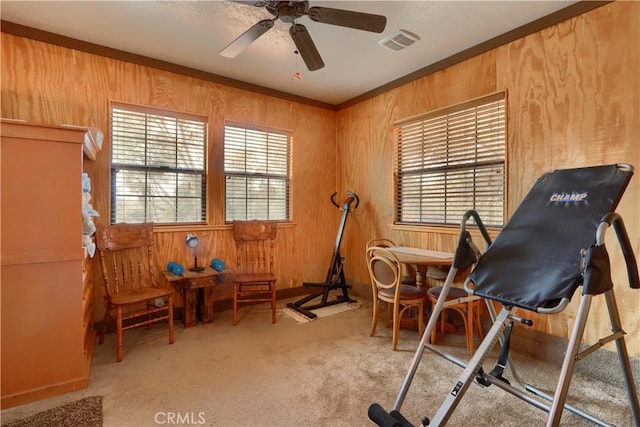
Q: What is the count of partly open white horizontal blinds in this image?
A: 3